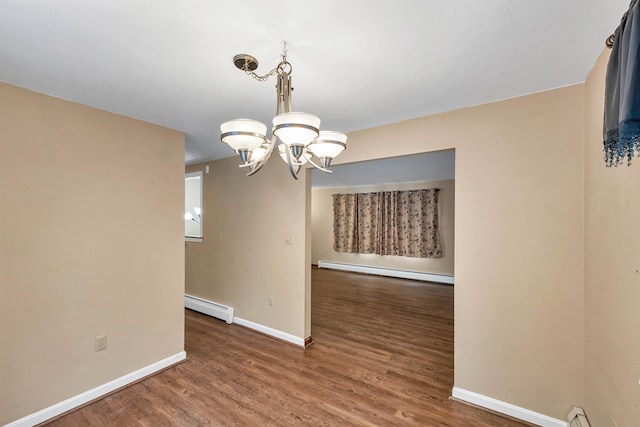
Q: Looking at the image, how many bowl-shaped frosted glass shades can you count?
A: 5